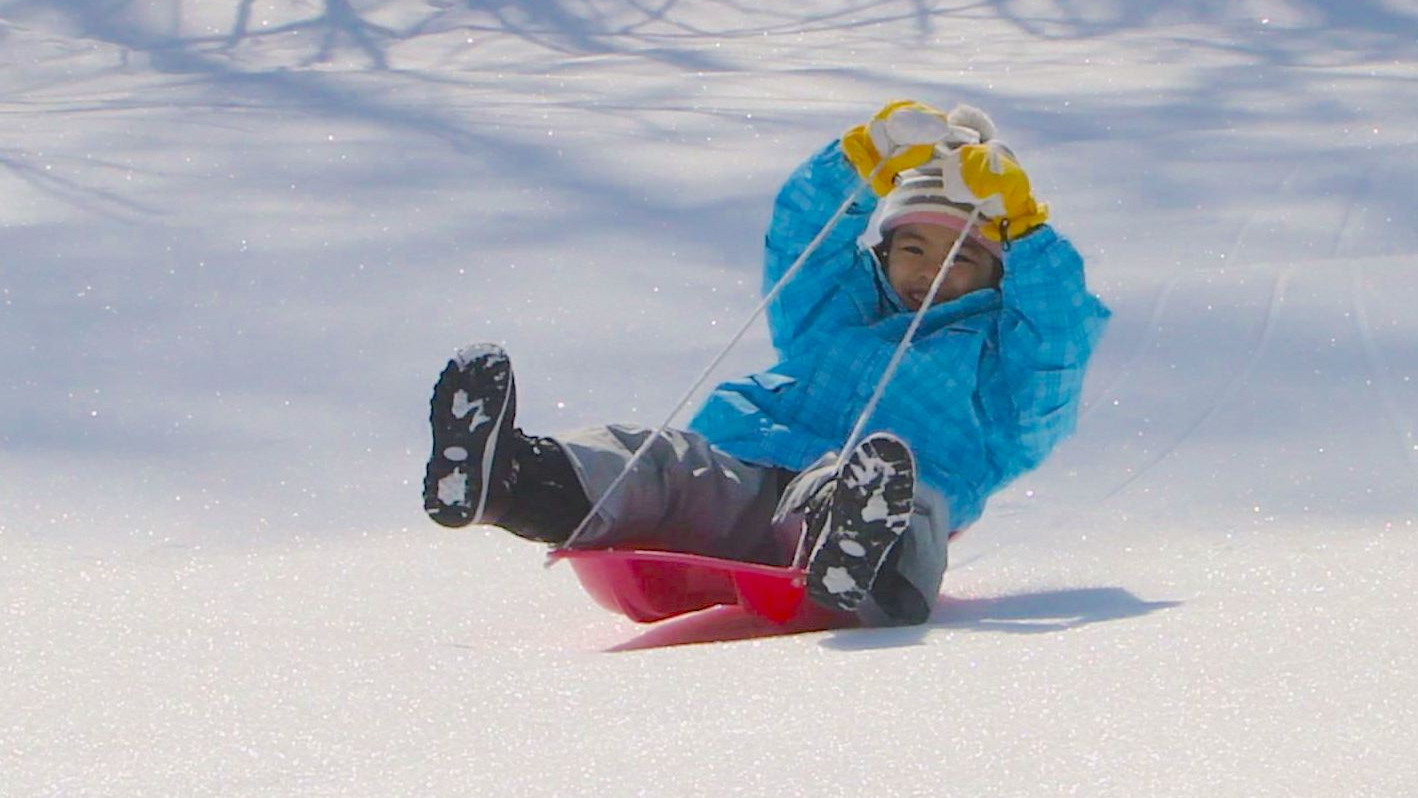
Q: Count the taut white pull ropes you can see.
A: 2